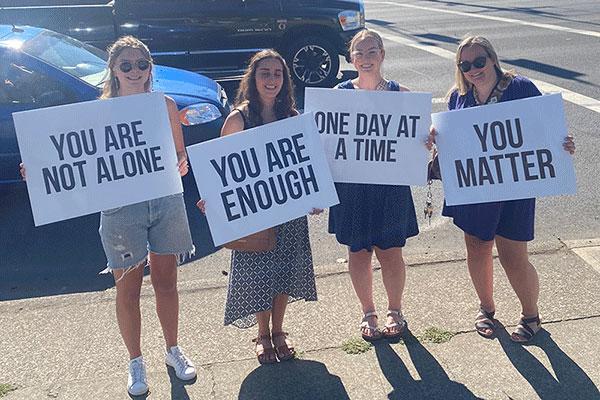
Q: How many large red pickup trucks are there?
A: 0